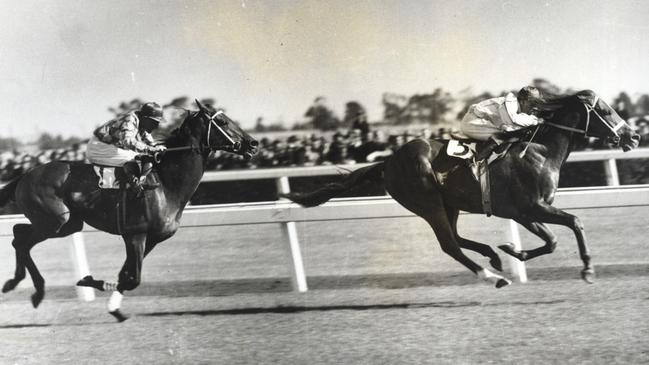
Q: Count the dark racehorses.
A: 2